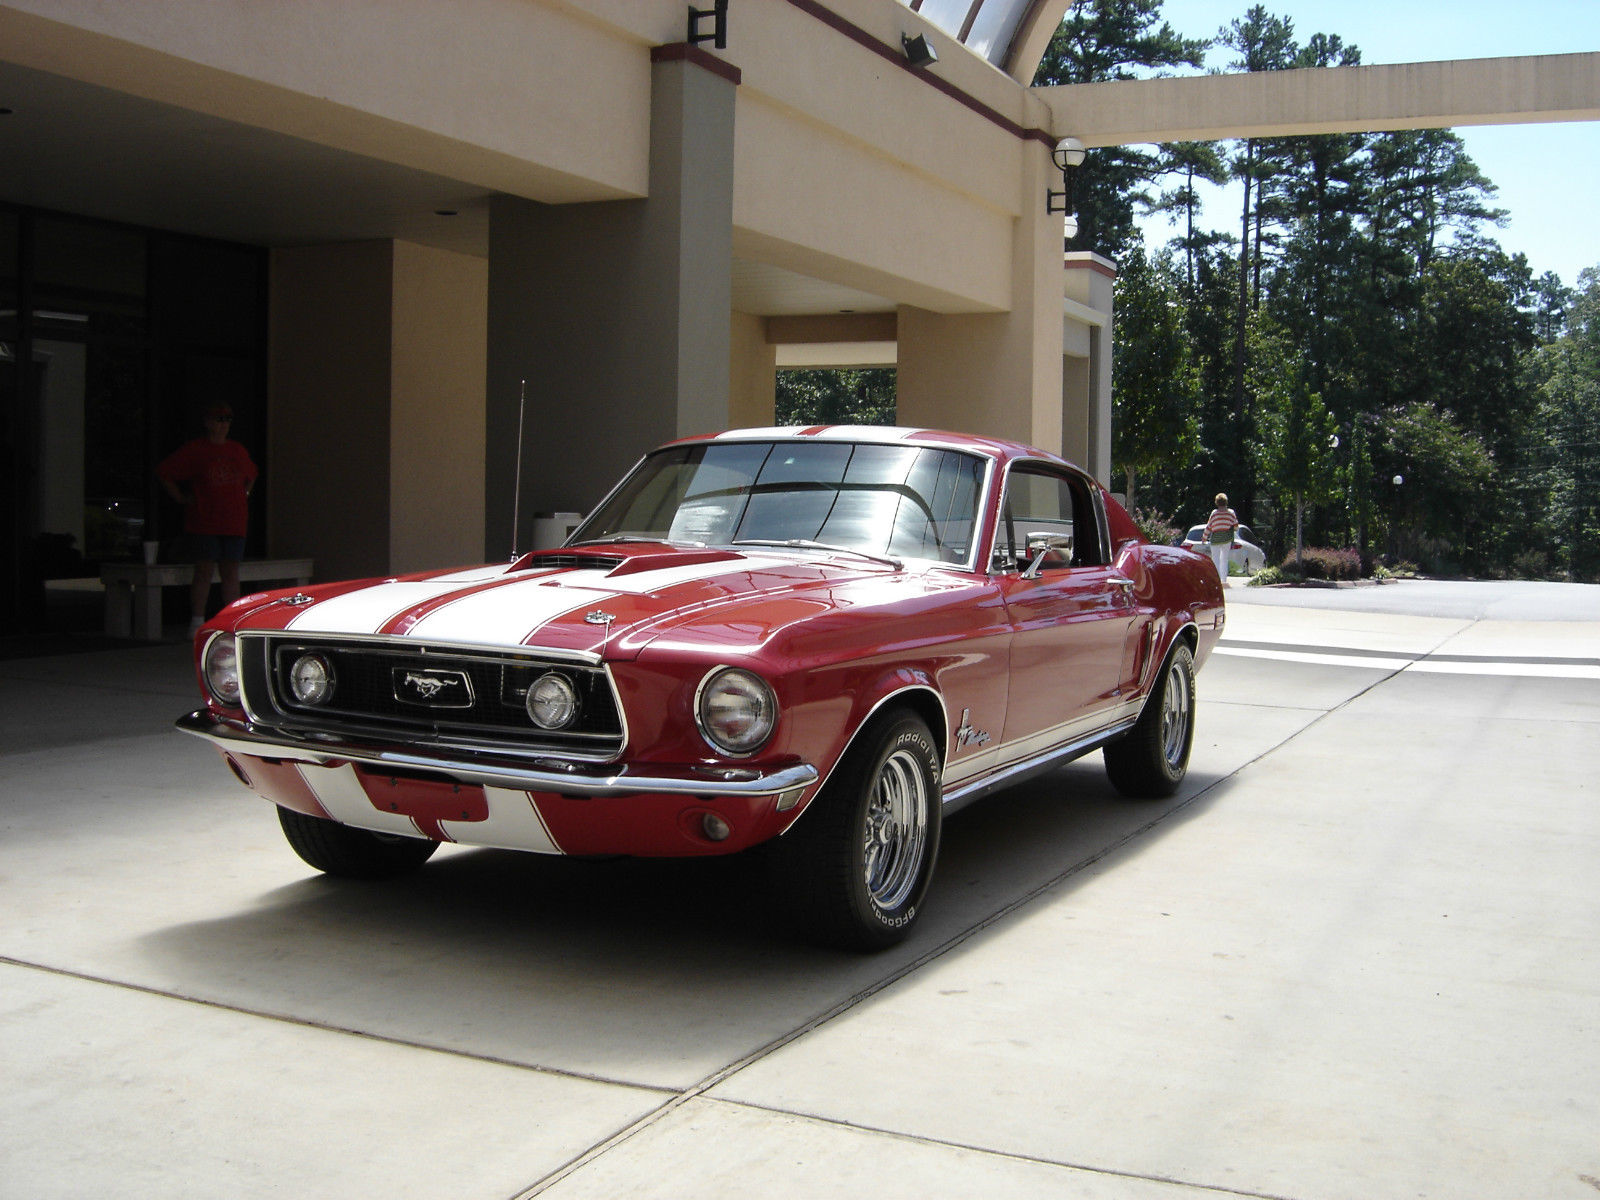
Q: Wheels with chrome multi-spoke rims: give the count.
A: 2